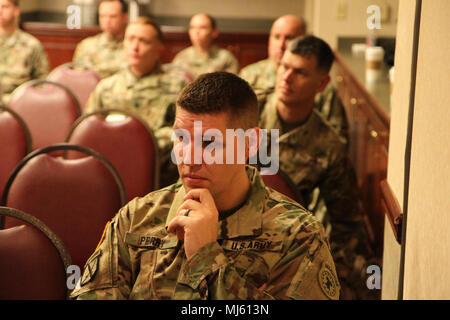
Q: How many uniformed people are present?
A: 7